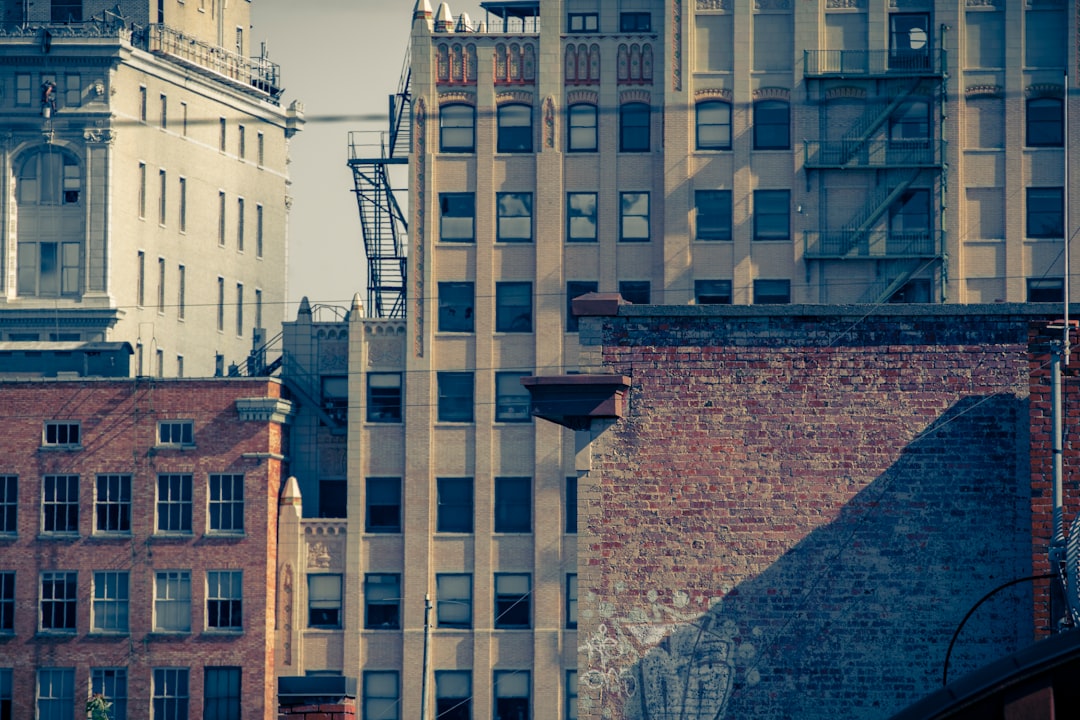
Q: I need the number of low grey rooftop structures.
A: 1